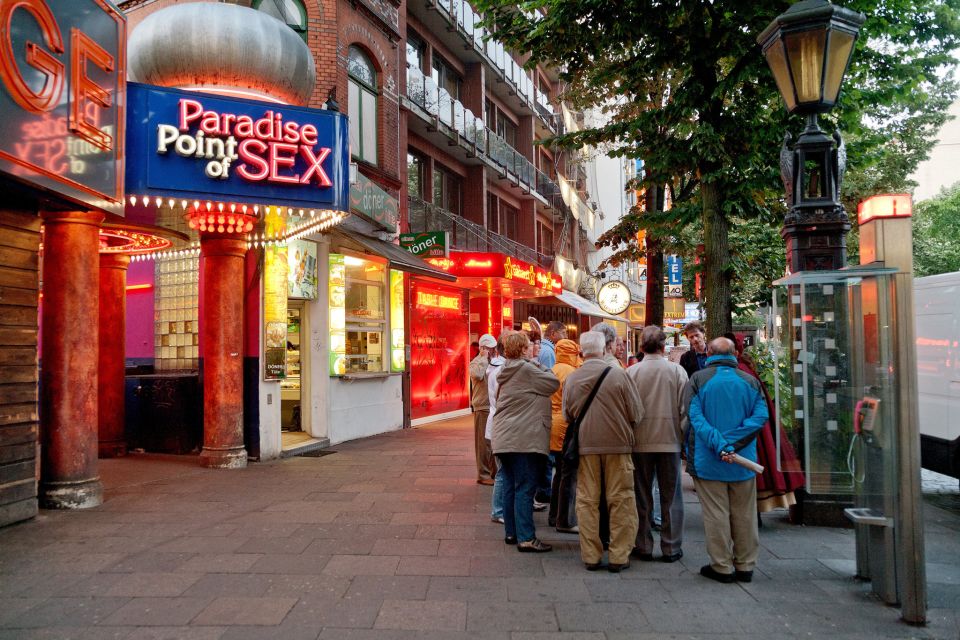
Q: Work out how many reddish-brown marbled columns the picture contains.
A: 3